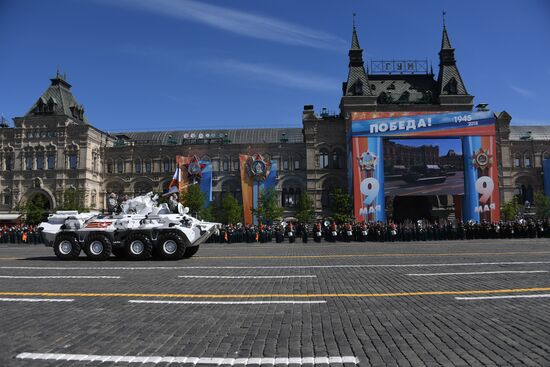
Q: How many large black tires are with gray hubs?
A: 4